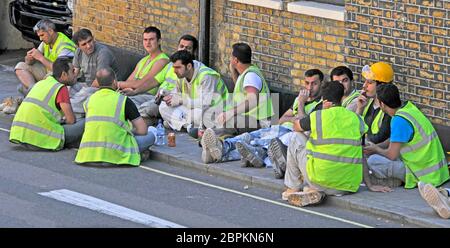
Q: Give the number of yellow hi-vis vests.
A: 12